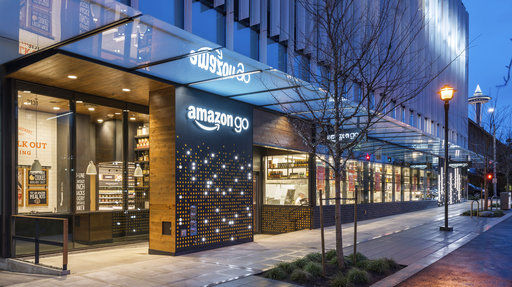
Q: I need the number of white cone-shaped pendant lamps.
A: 3